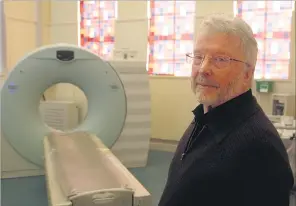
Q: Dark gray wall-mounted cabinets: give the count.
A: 0